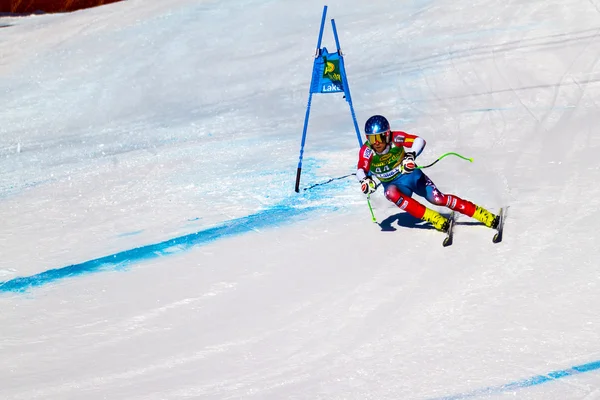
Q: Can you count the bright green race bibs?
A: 1